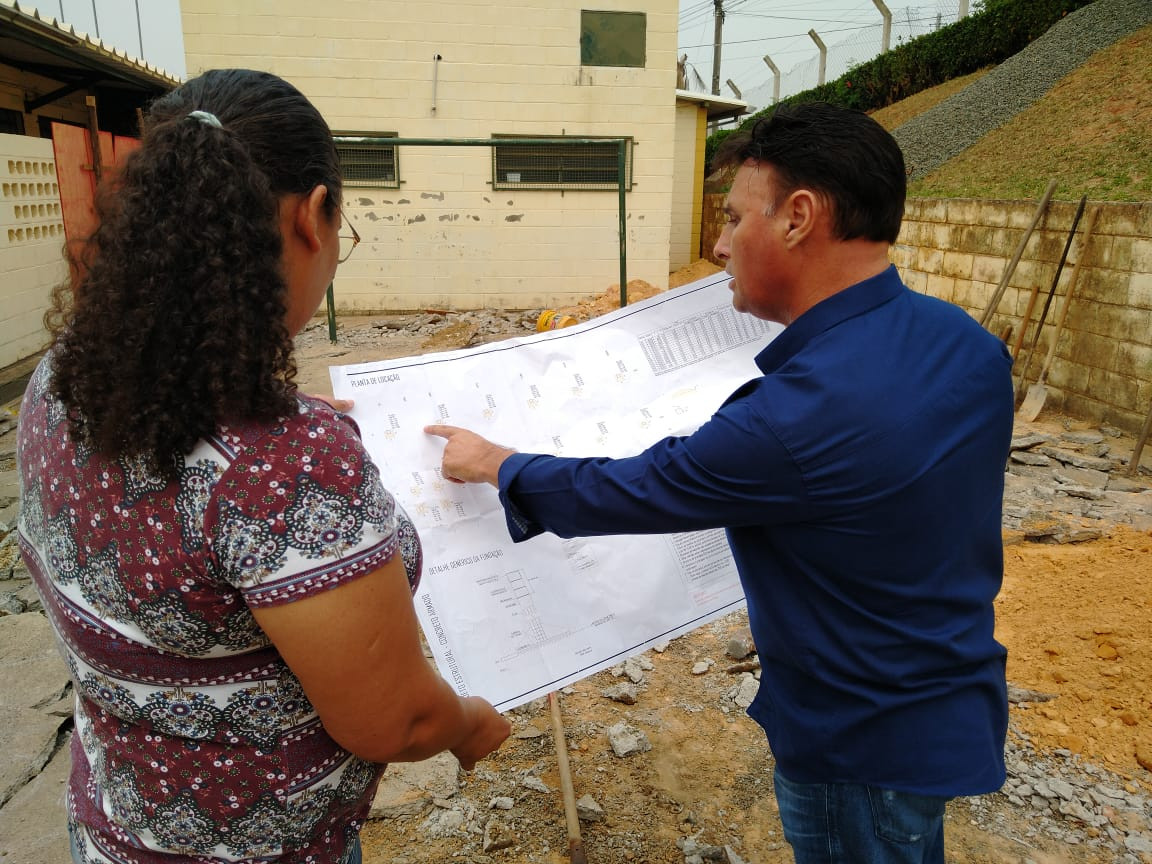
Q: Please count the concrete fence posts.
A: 5